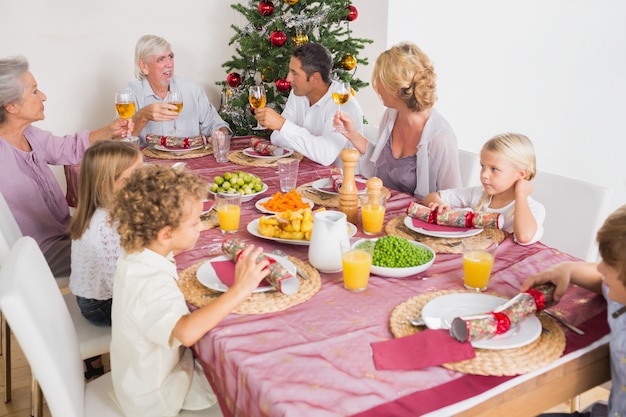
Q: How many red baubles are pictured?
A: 5